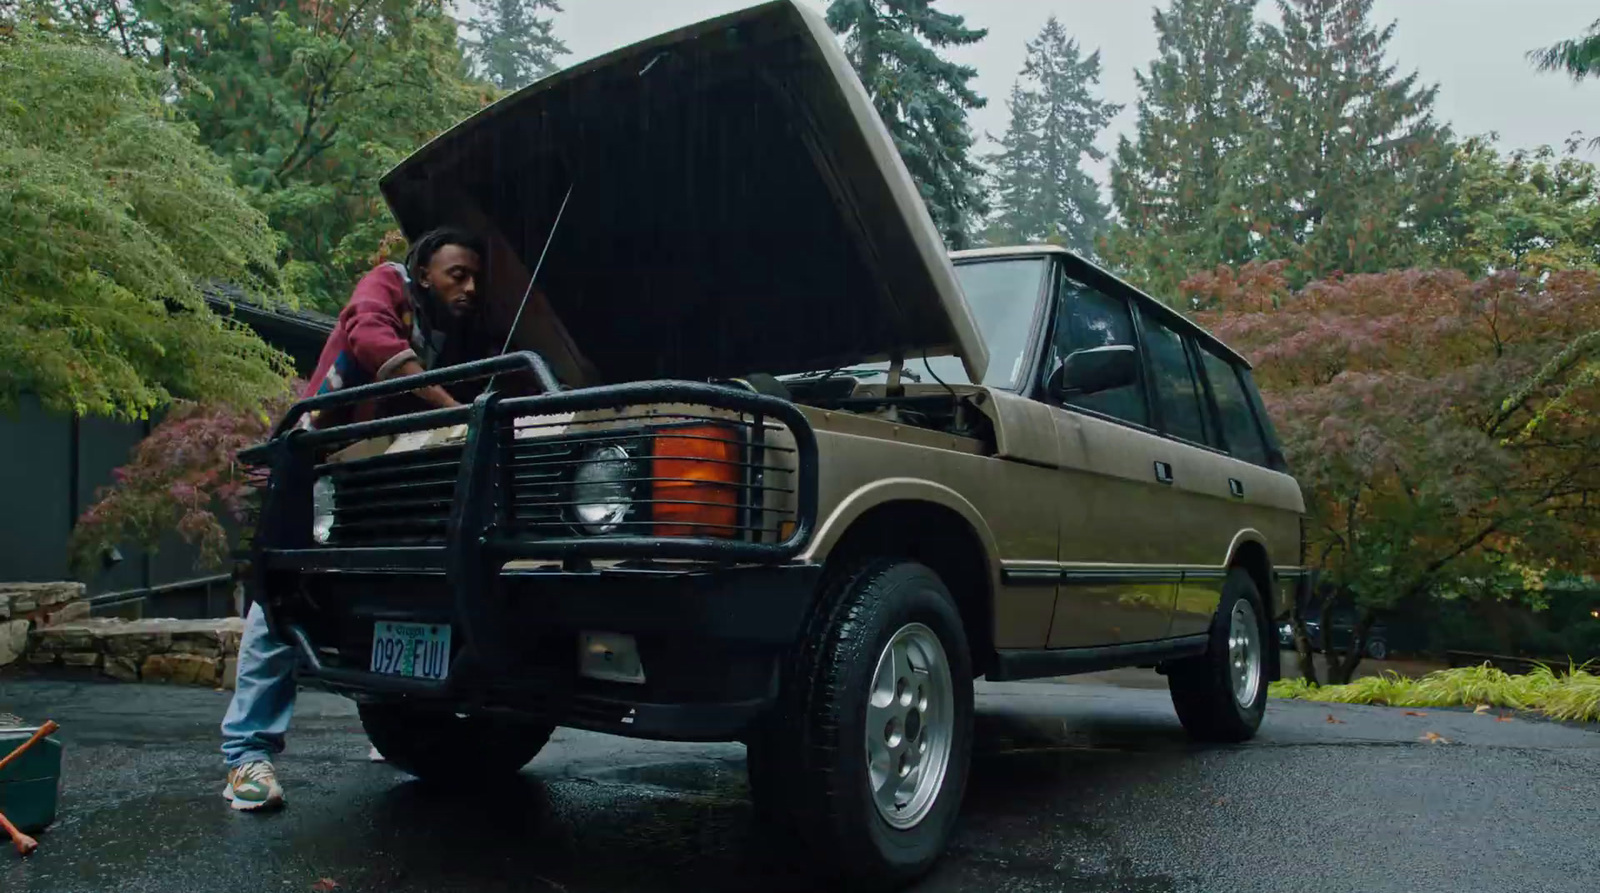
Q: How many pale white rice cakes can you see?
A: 0